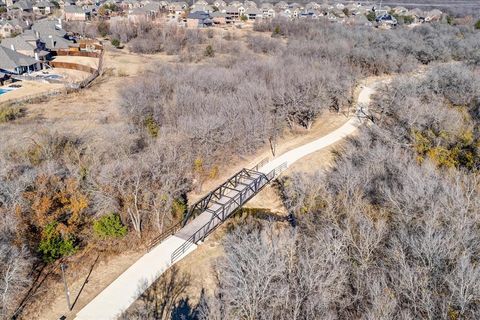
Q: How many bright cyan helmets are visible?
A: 0